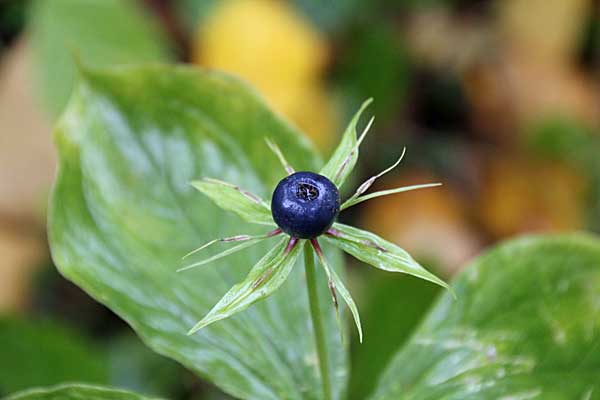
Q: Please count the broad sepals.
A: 4